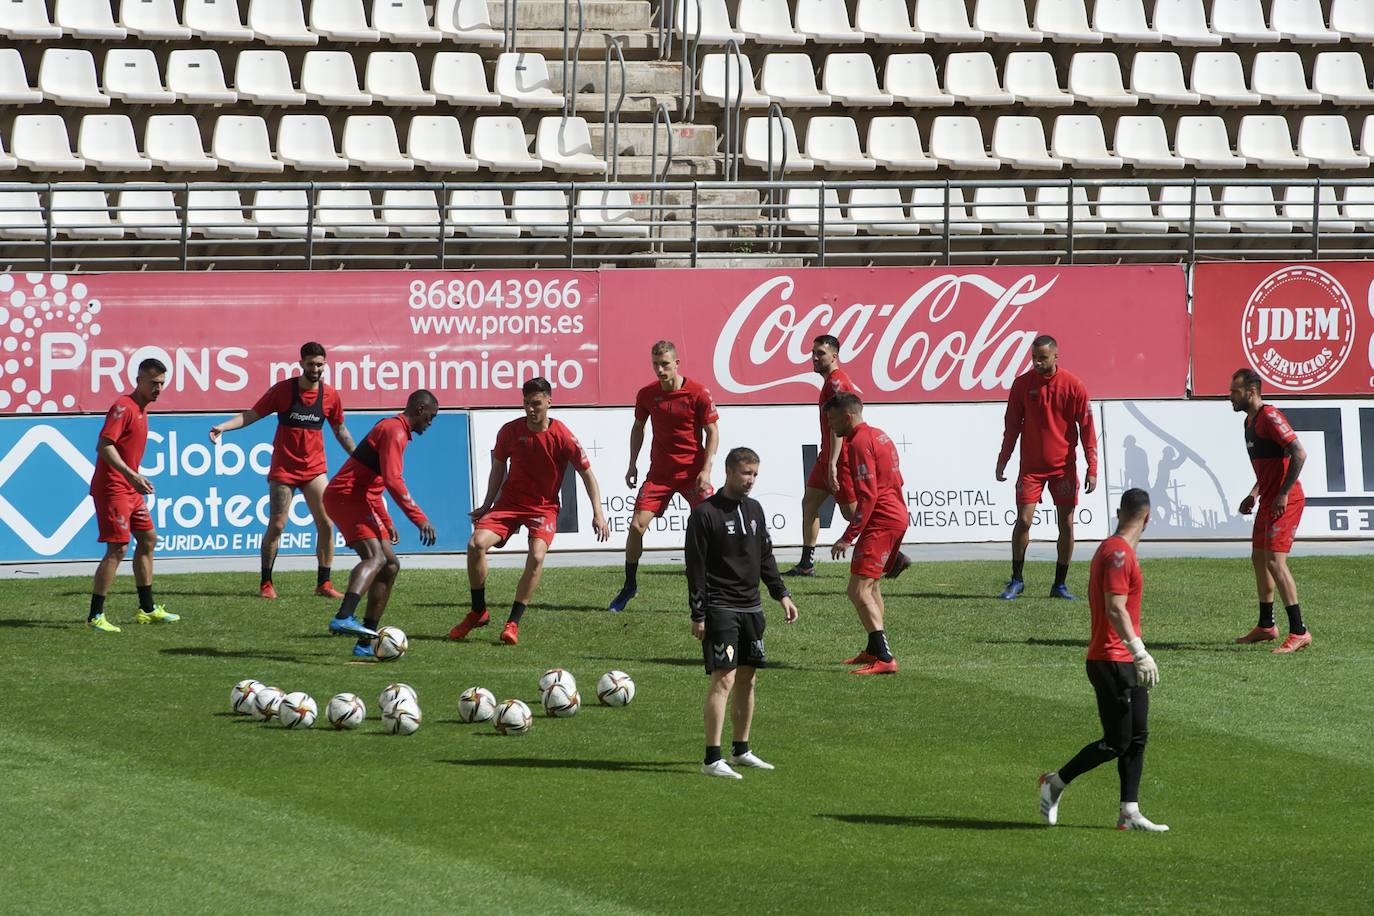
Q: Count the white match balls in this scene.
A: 12